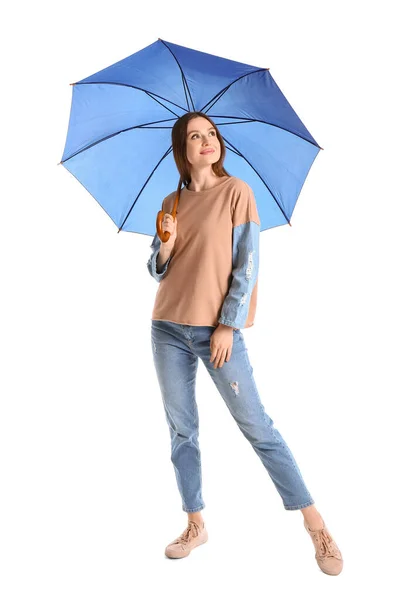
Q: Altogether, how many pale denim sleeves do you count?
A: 2